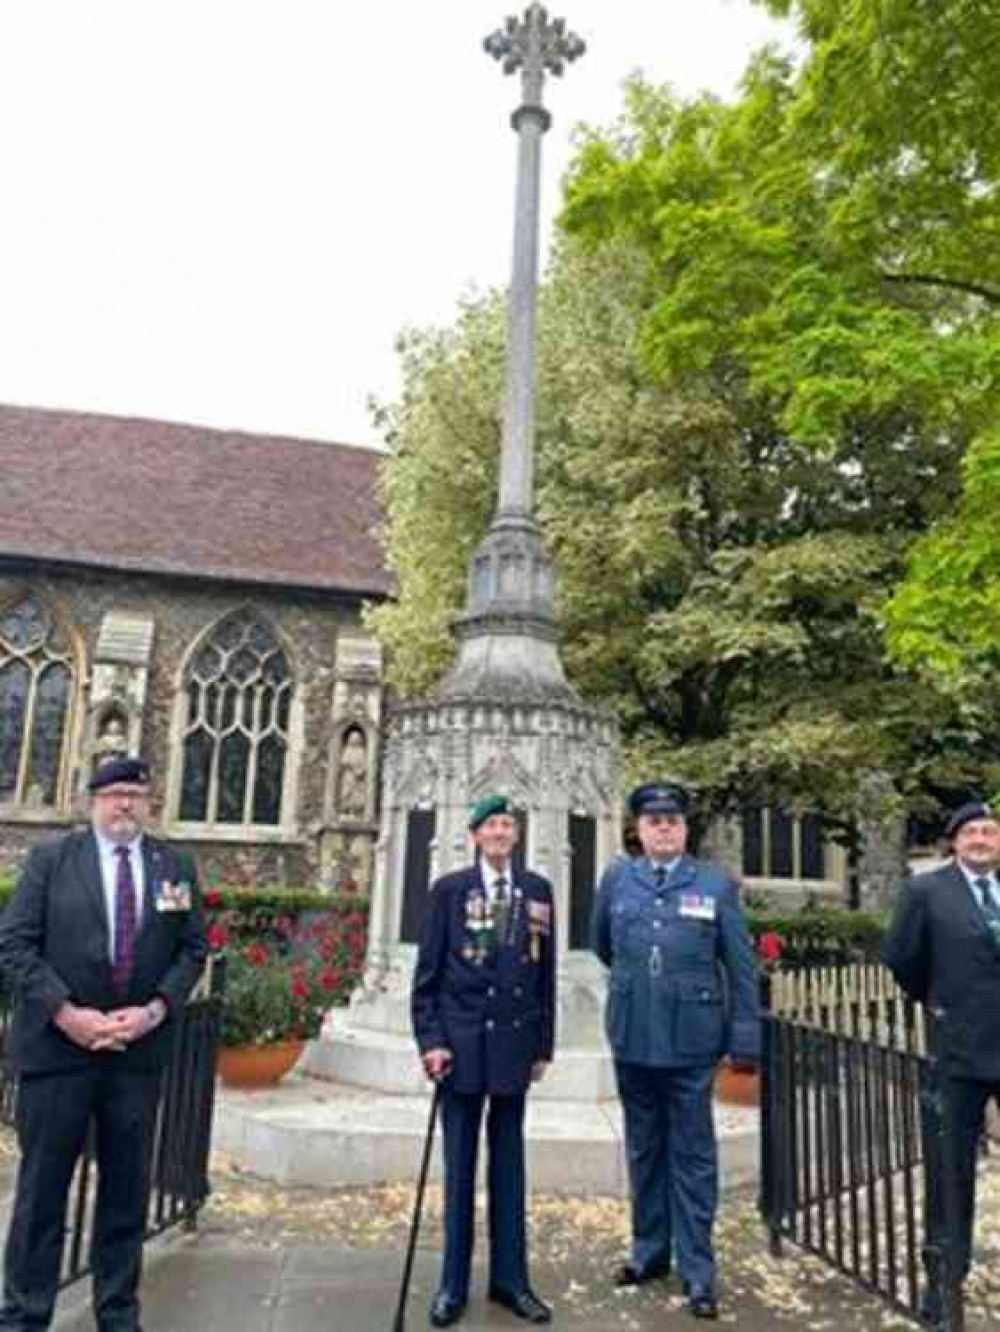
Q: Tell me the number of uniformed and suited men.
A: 4